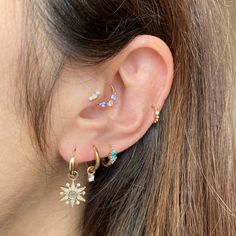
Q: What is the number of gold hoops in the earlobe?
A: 3